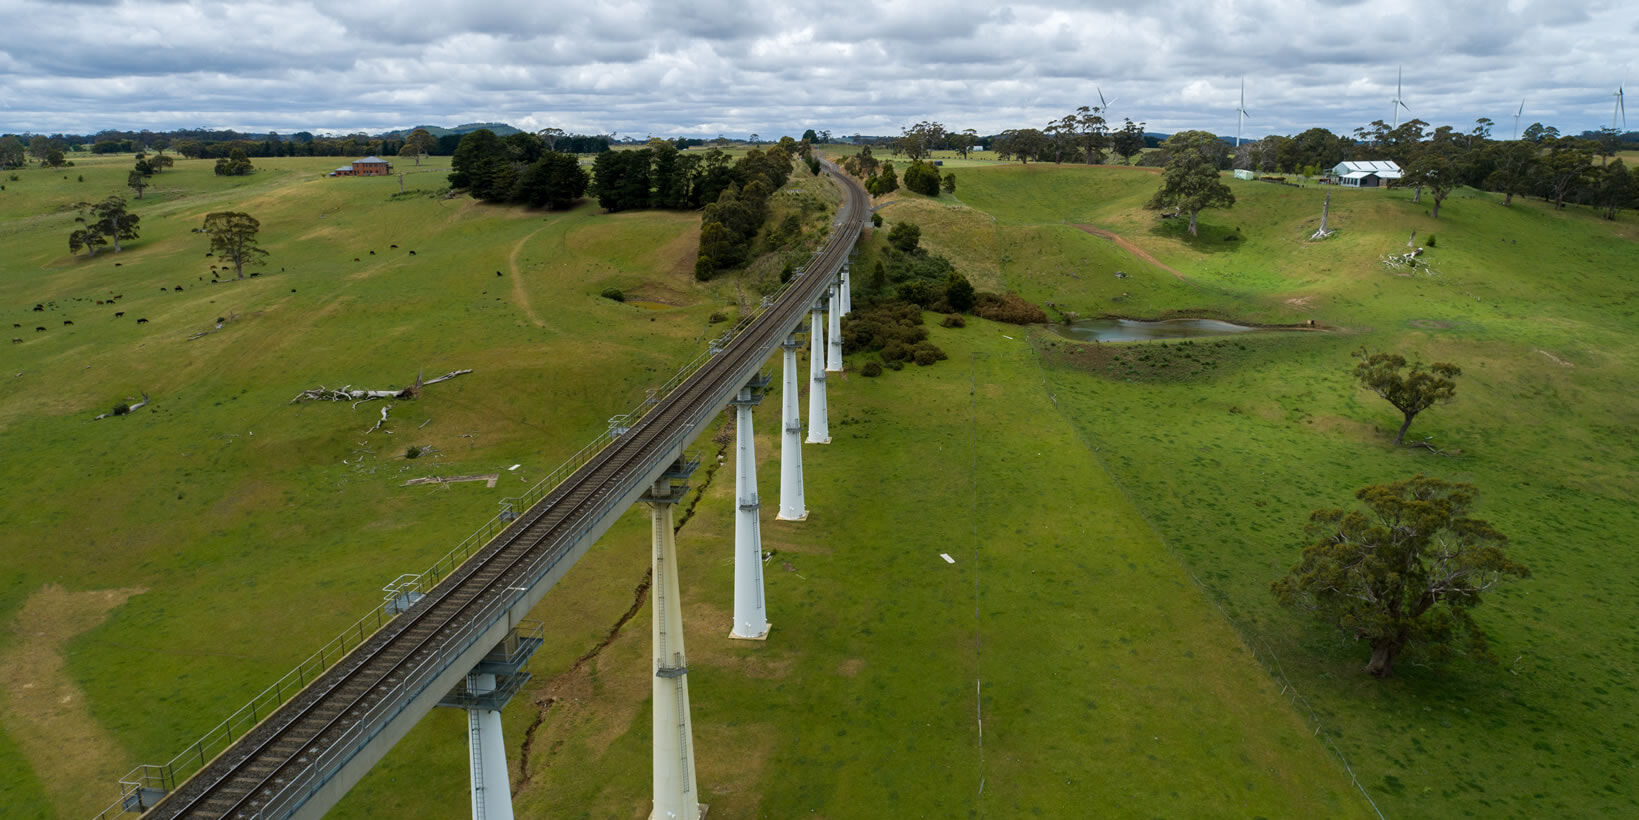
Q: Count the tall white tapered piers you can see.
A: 7